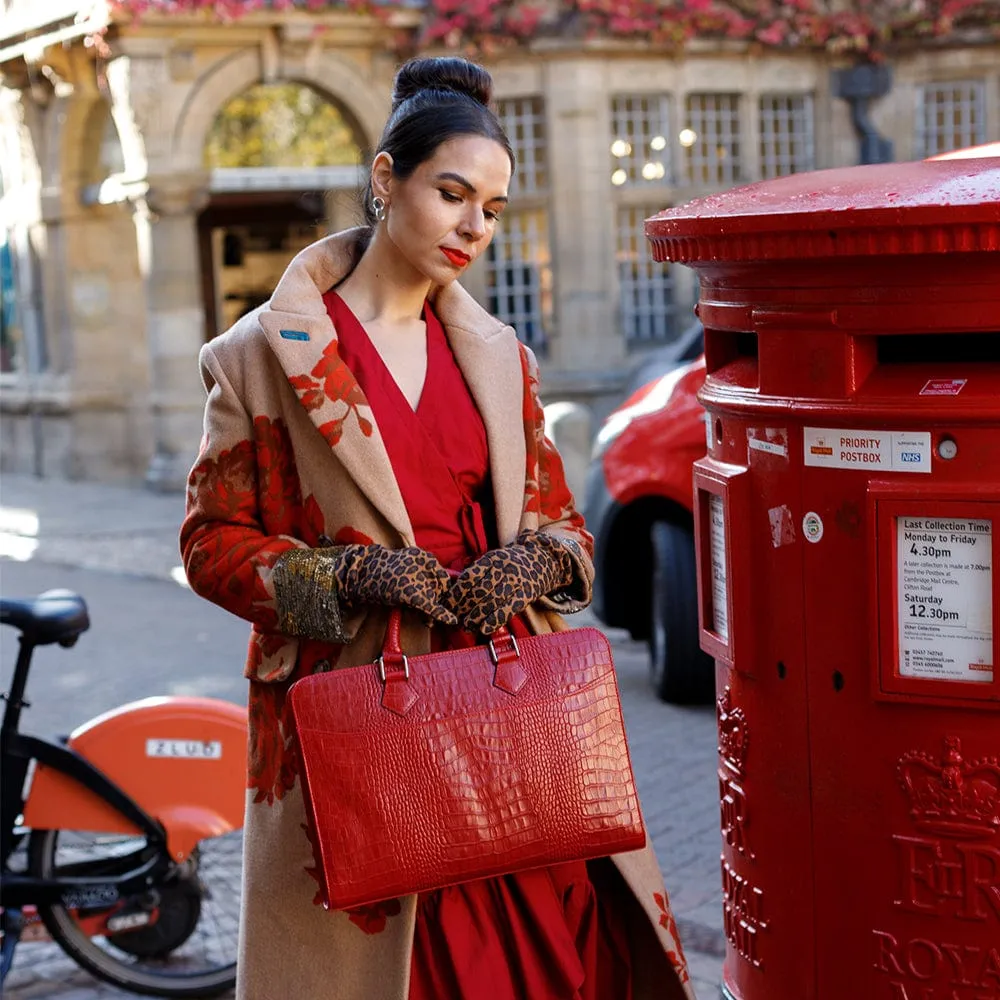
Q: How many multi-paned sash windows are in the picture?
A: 7